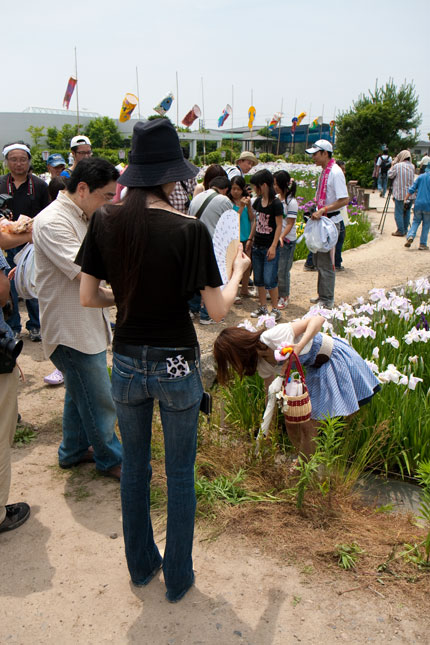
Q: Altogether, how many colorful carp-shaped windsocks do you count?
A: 11